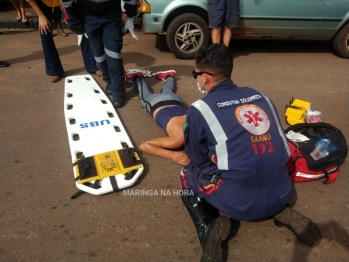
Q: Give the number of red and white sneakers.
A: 2